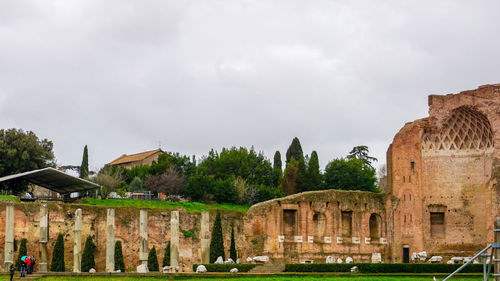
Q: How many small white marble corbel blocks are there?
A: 8